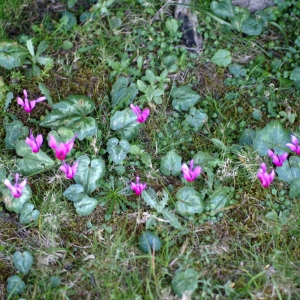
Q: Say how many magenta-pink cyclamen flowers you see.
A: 11